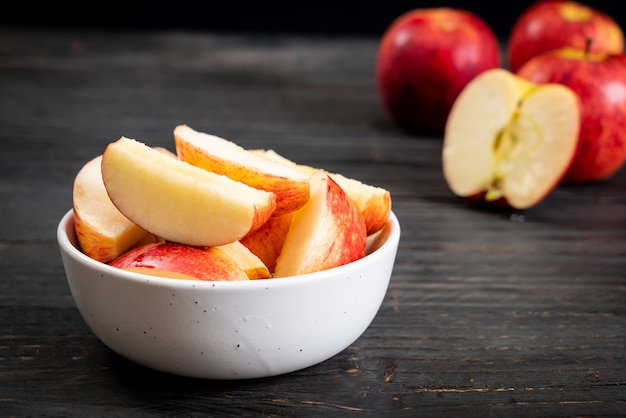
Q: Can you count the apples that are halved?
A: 1